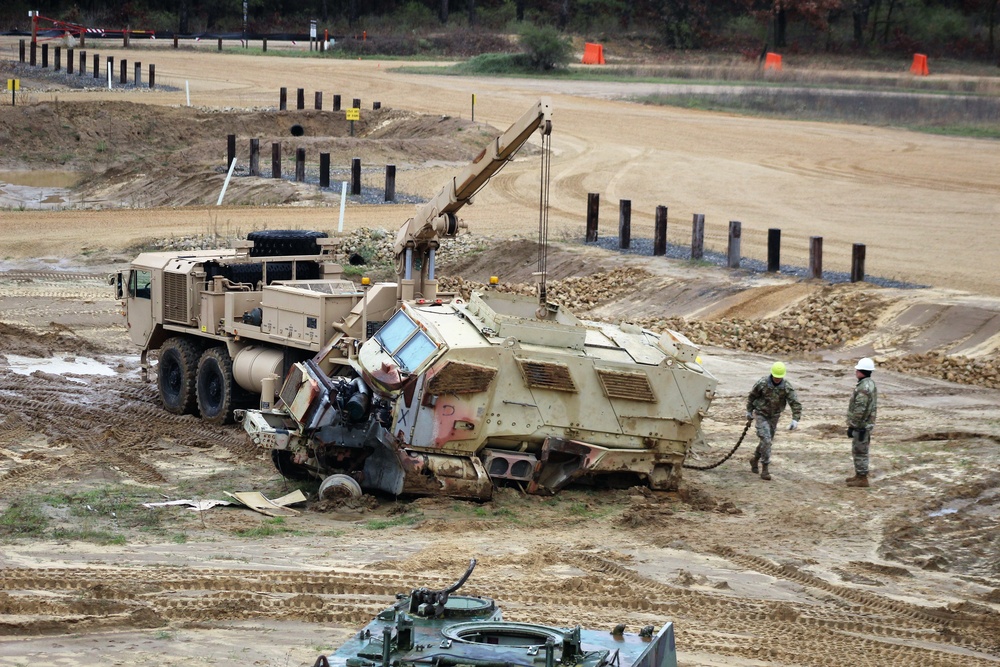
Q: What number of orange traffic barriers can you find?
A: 3